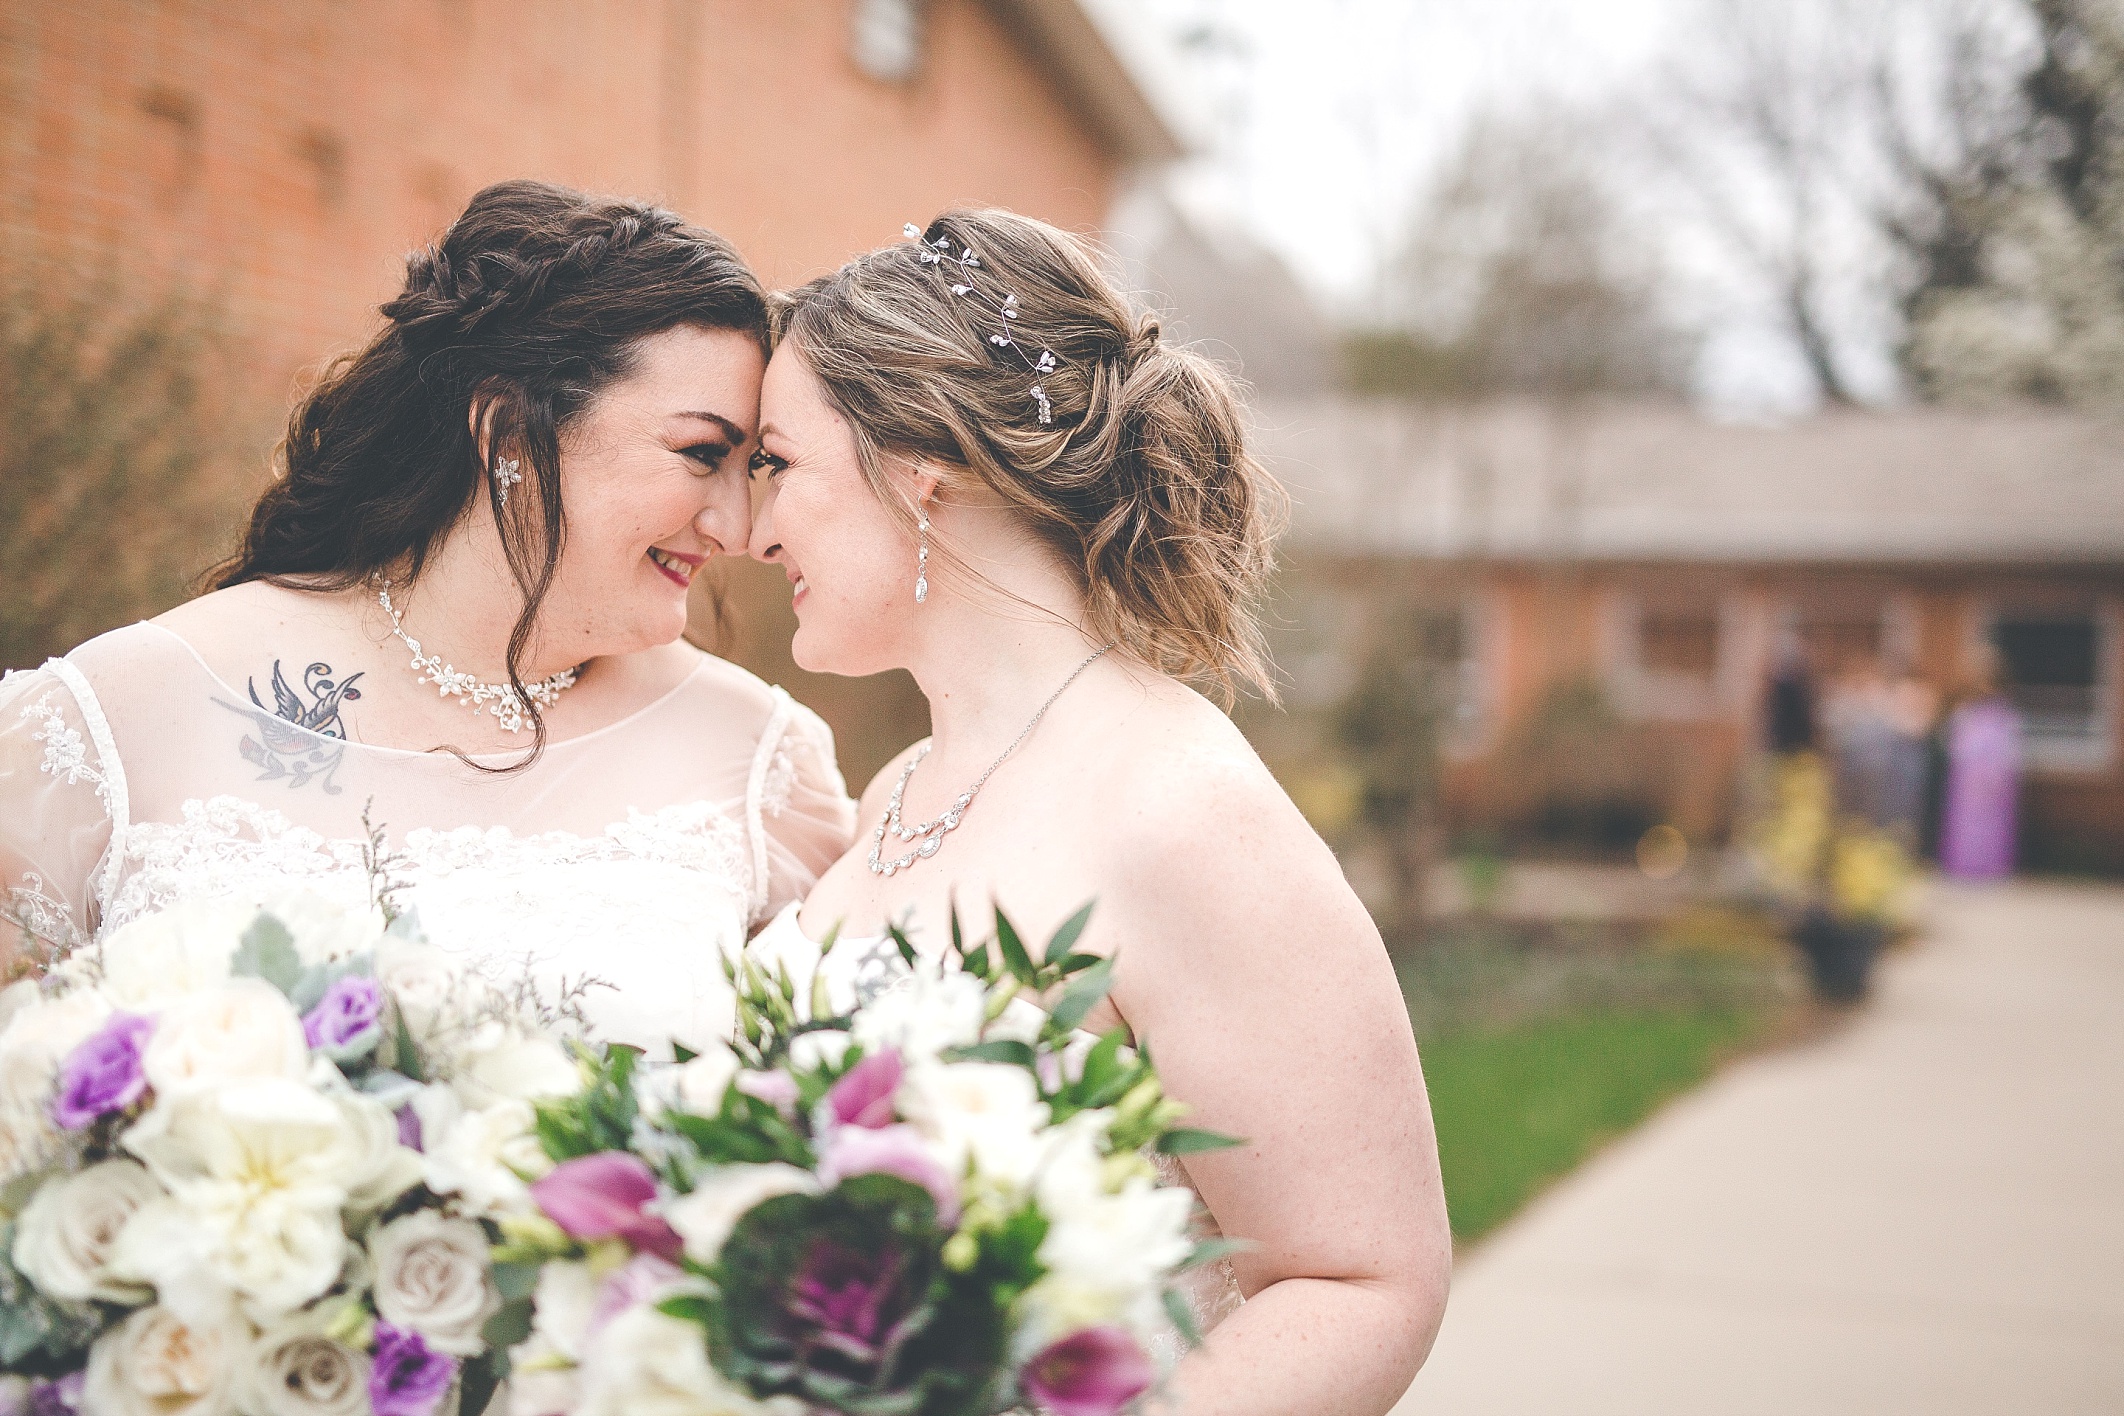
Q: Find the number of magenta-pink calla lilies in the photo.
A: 3